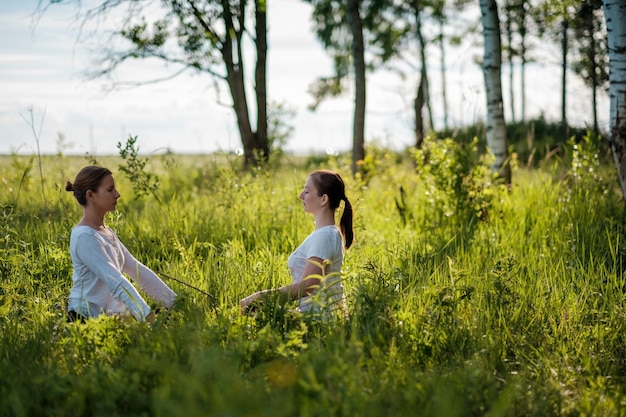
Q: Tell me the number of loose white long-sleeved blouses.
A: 1